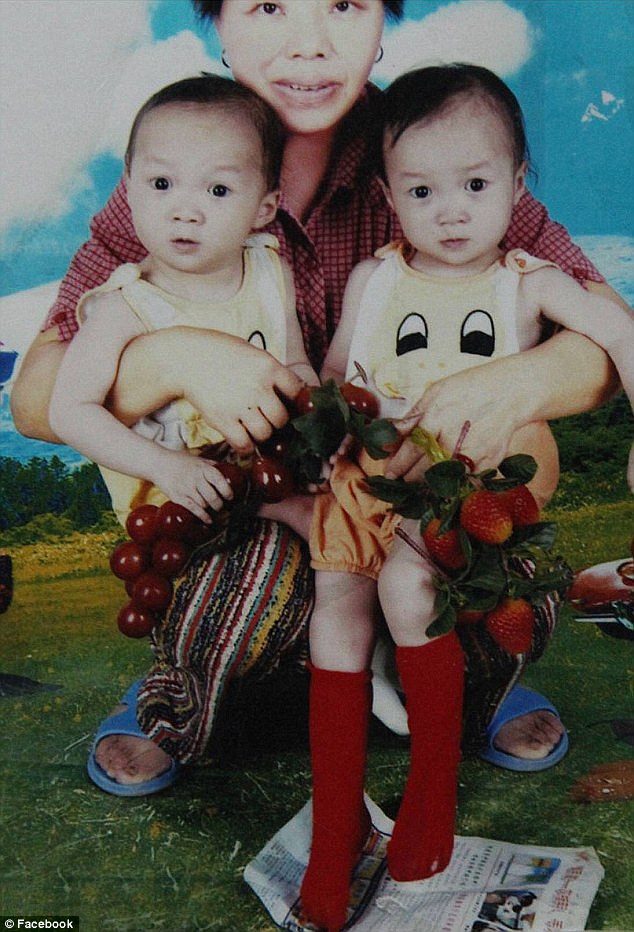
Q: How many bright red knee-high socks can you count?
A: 2